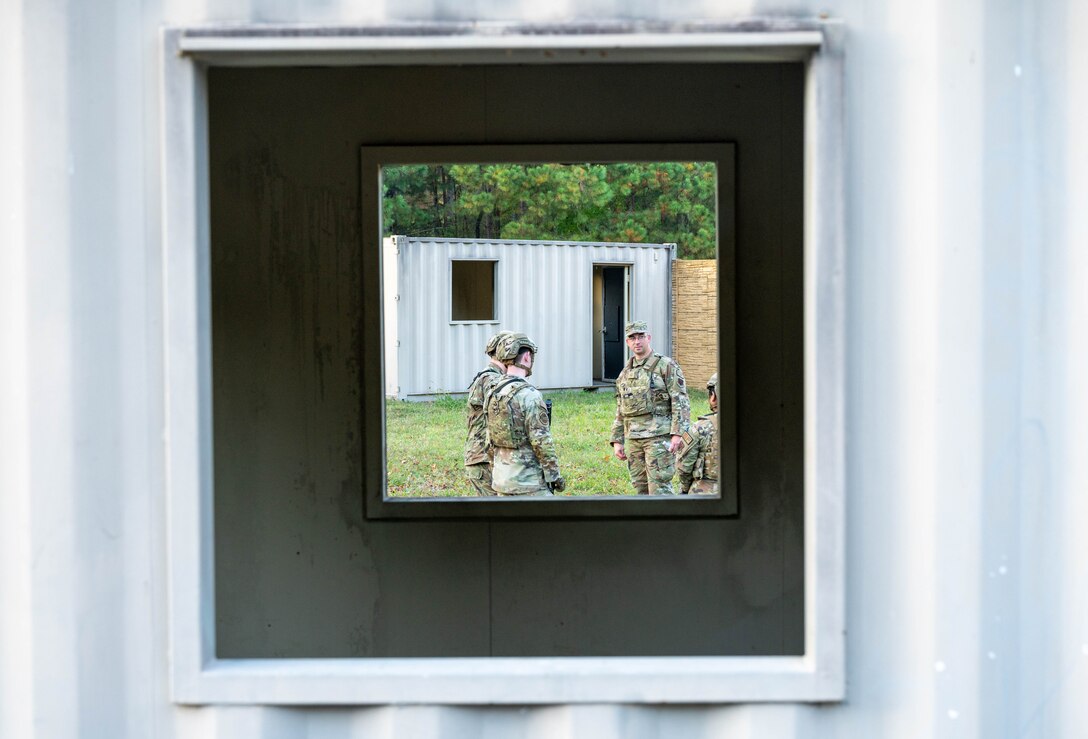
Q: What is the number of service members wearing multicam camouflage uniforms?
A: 4